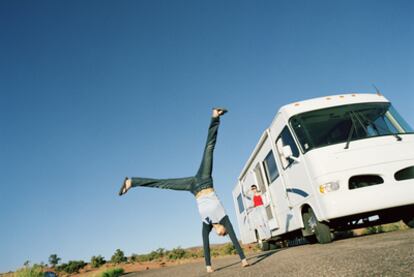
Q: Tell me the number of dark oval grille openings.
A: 2